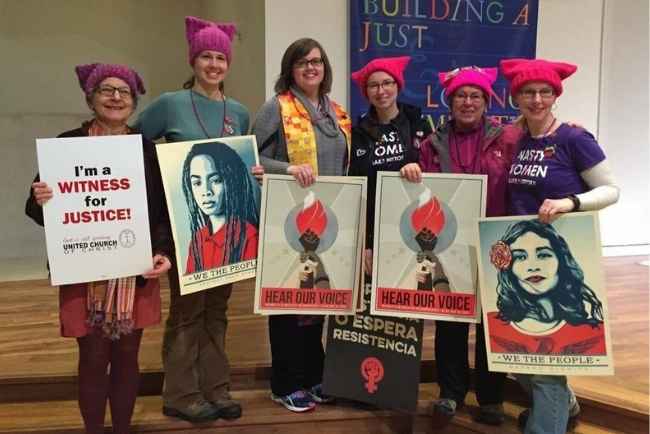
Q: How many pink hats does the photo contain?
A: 5